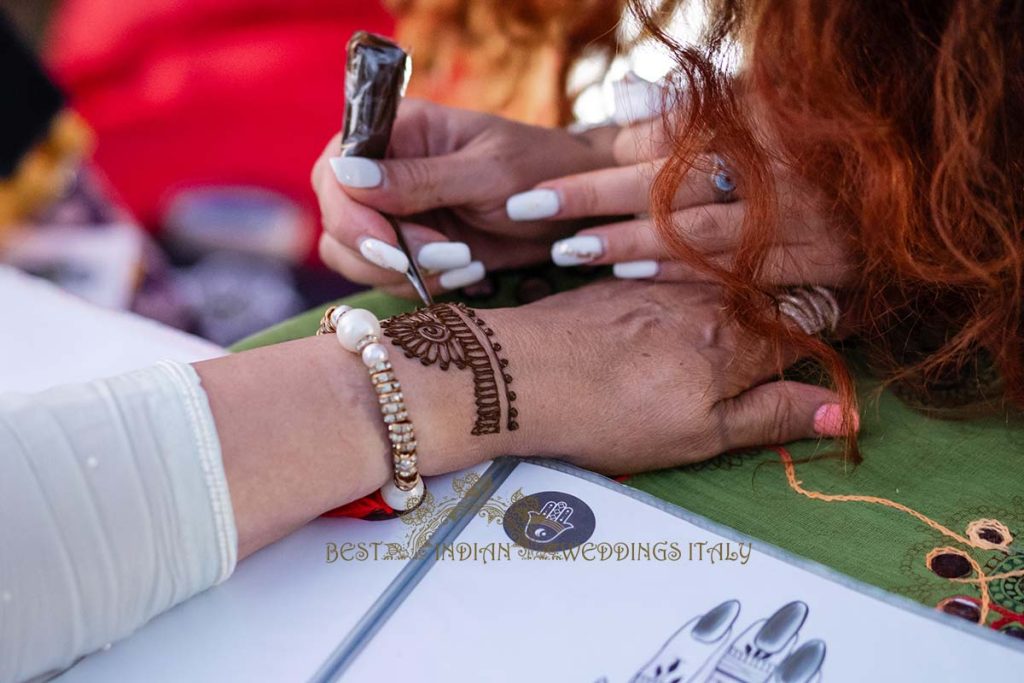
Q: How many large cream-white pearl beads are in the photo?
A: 2